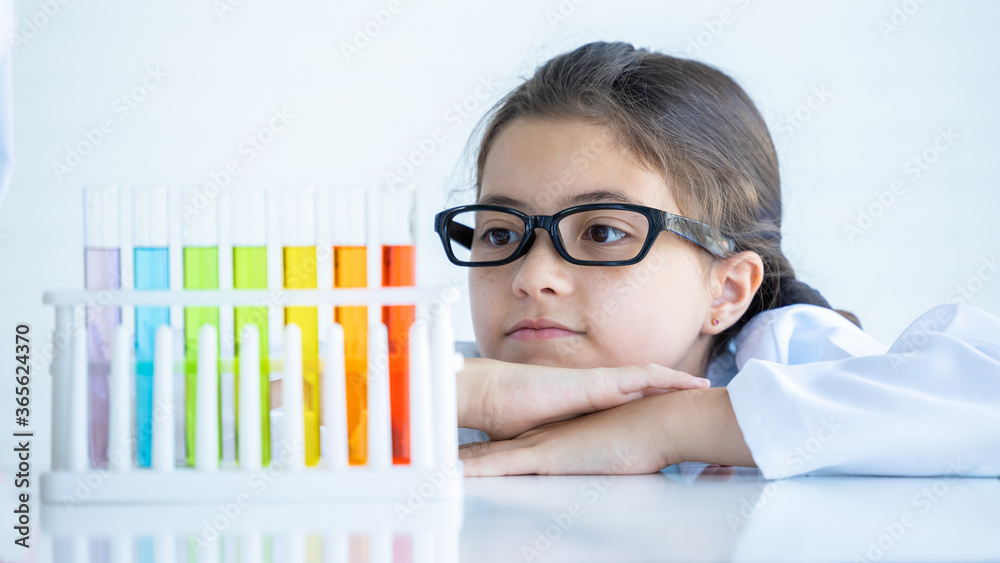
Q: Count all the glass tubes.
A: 7